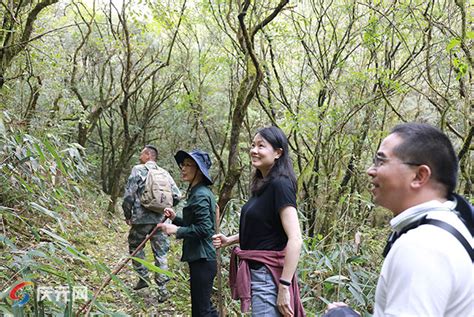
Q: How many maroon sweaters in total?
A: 1